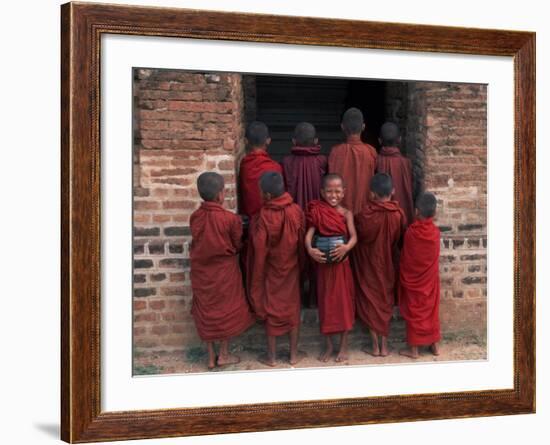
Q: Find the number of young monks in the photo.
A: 9